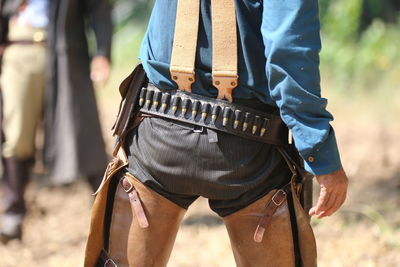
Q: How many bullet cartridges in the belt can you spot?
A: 14